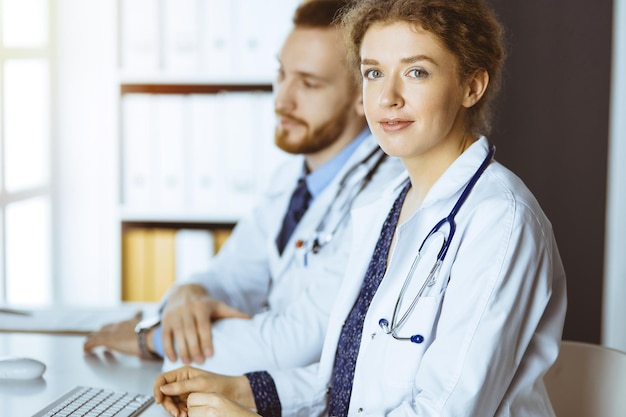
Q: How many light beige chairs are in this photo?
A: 1